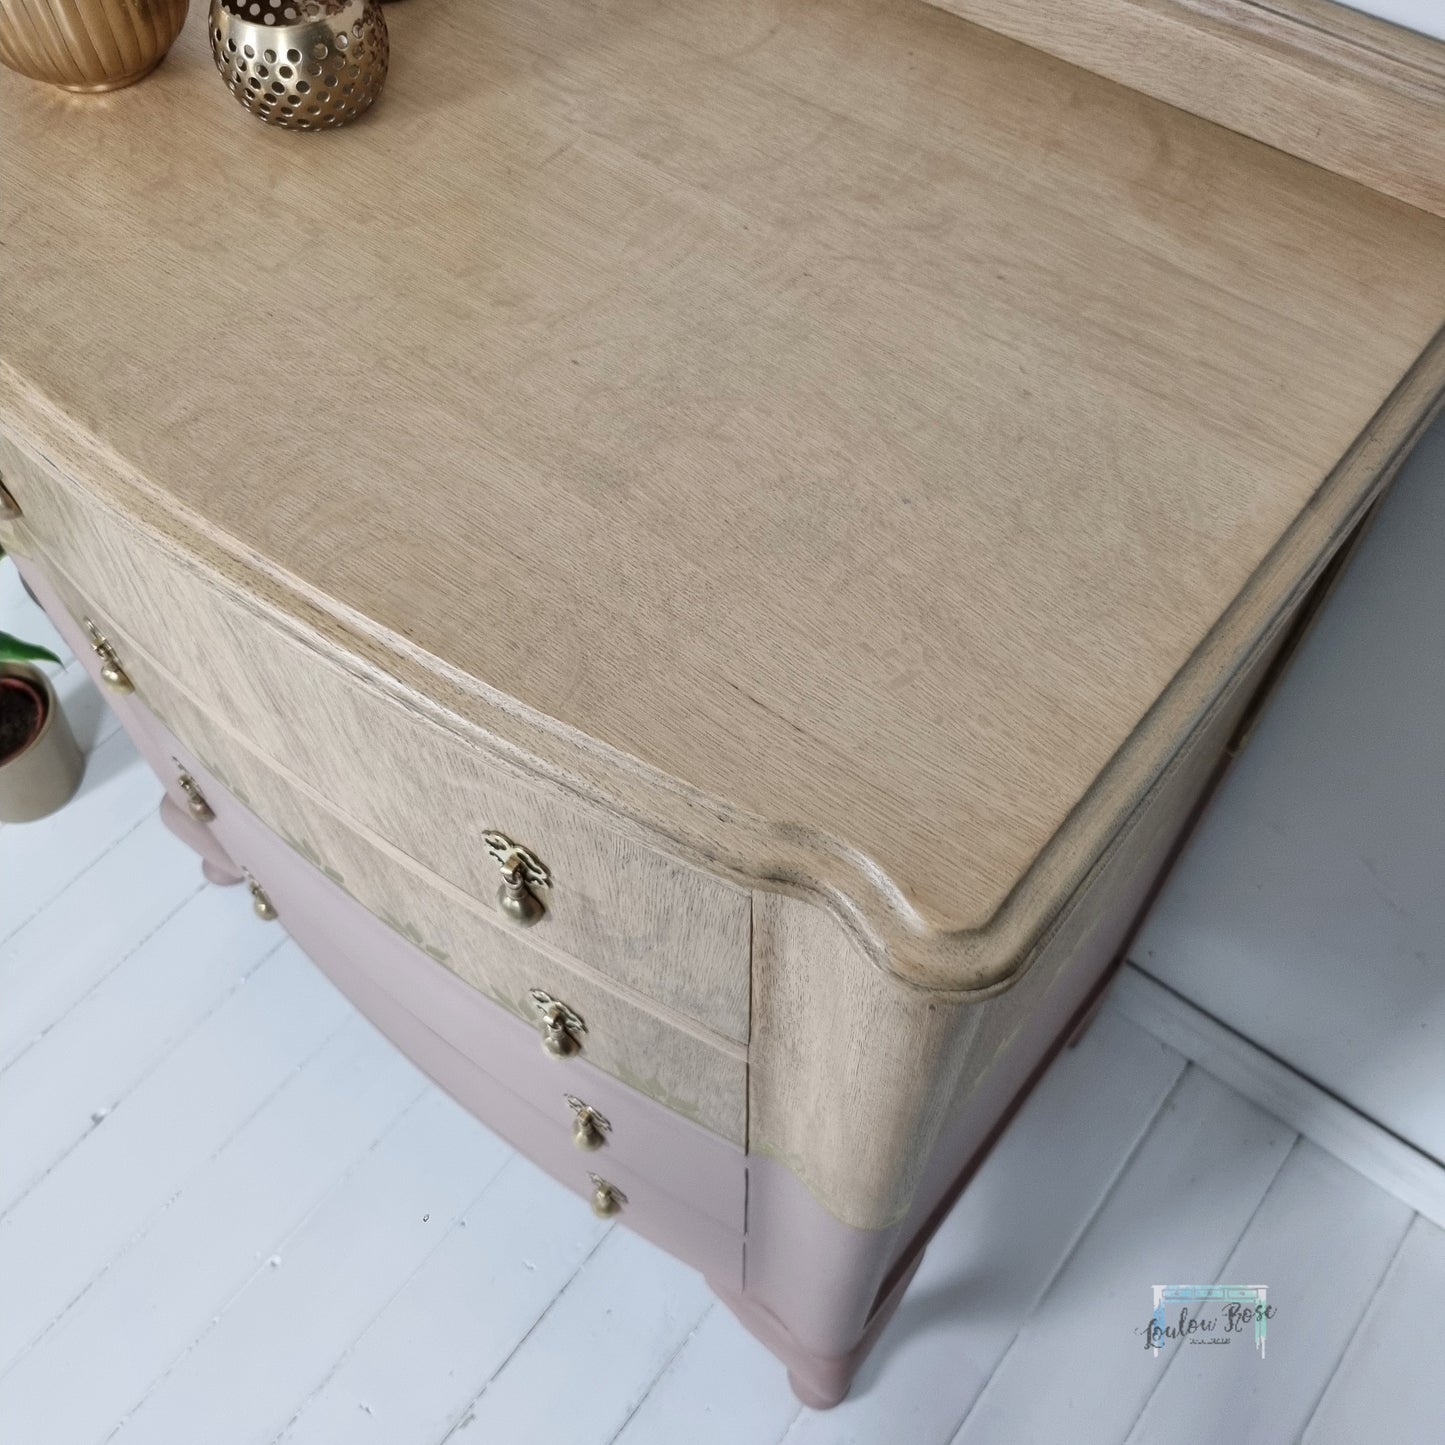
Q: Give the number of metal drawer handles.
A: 8